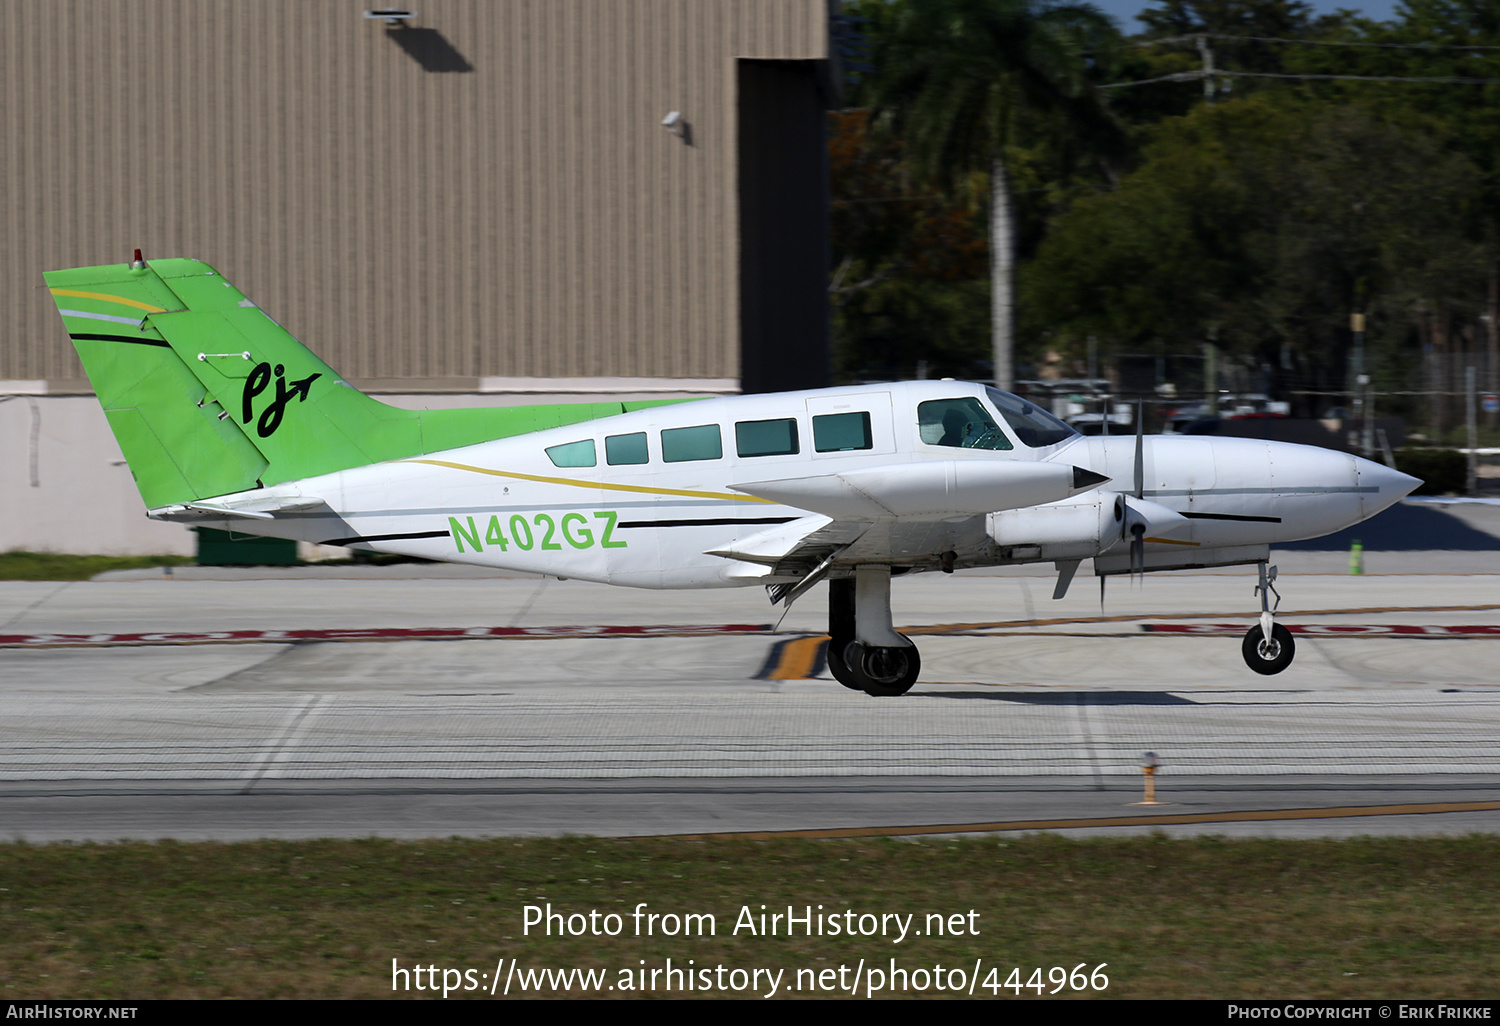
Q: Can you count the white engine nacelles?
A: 1